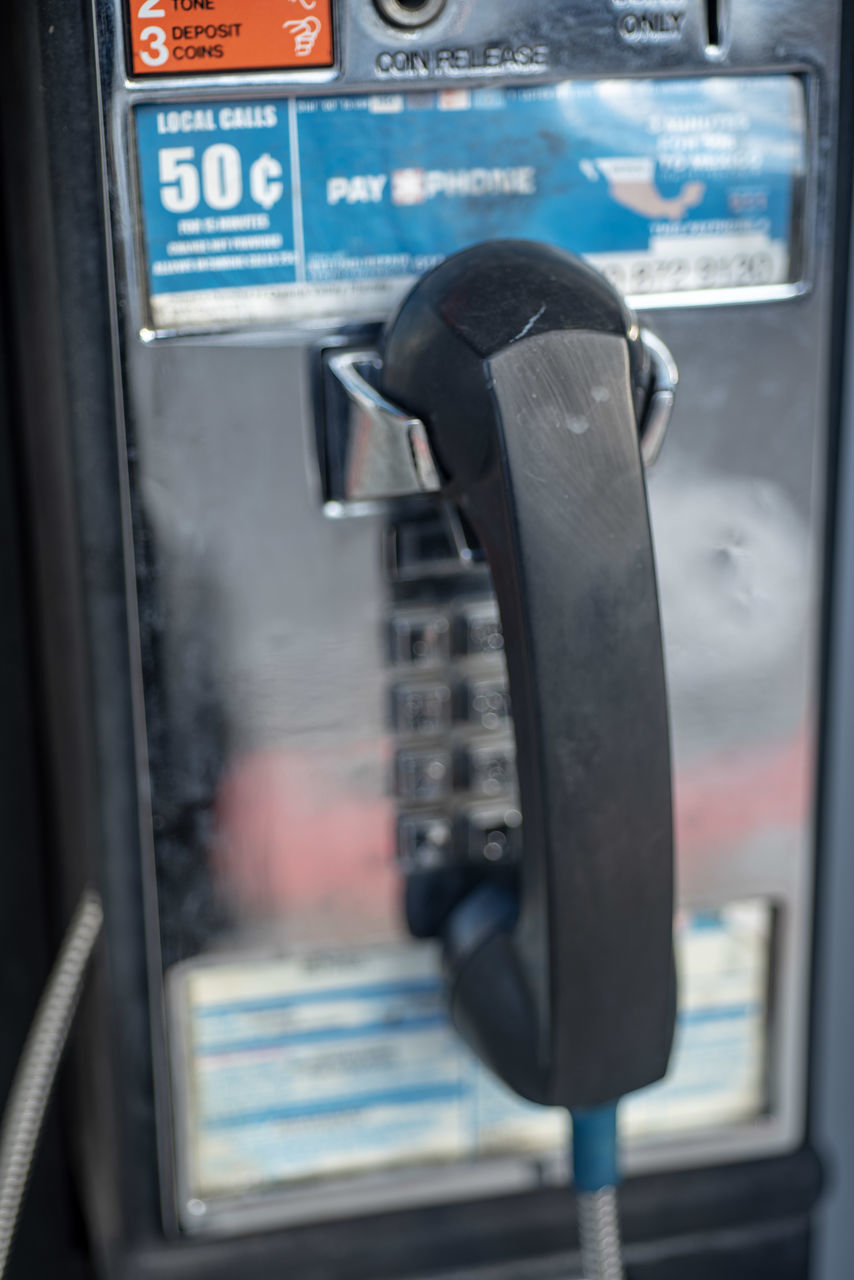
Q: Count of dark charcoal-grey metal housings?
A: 1